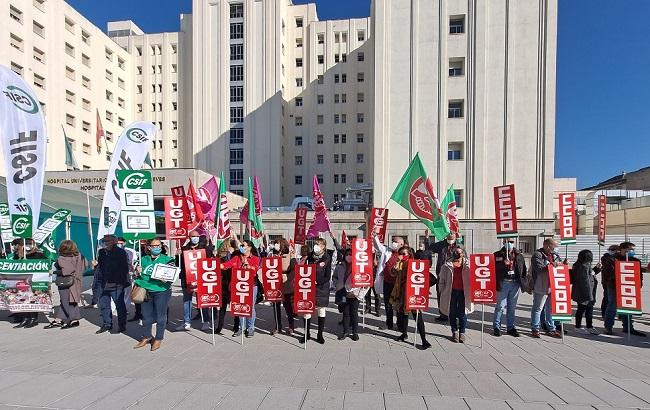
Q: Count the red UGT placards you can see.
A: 12